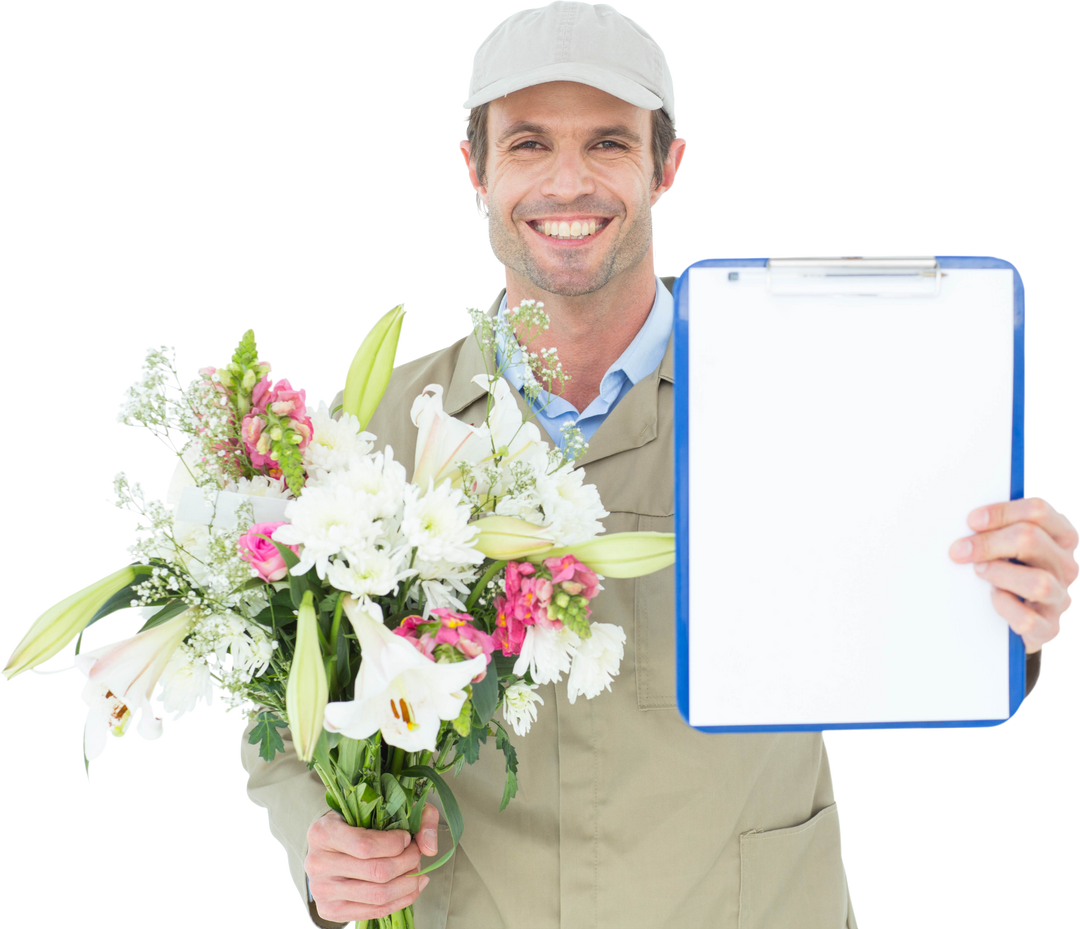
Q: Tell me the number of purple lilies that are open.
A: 0